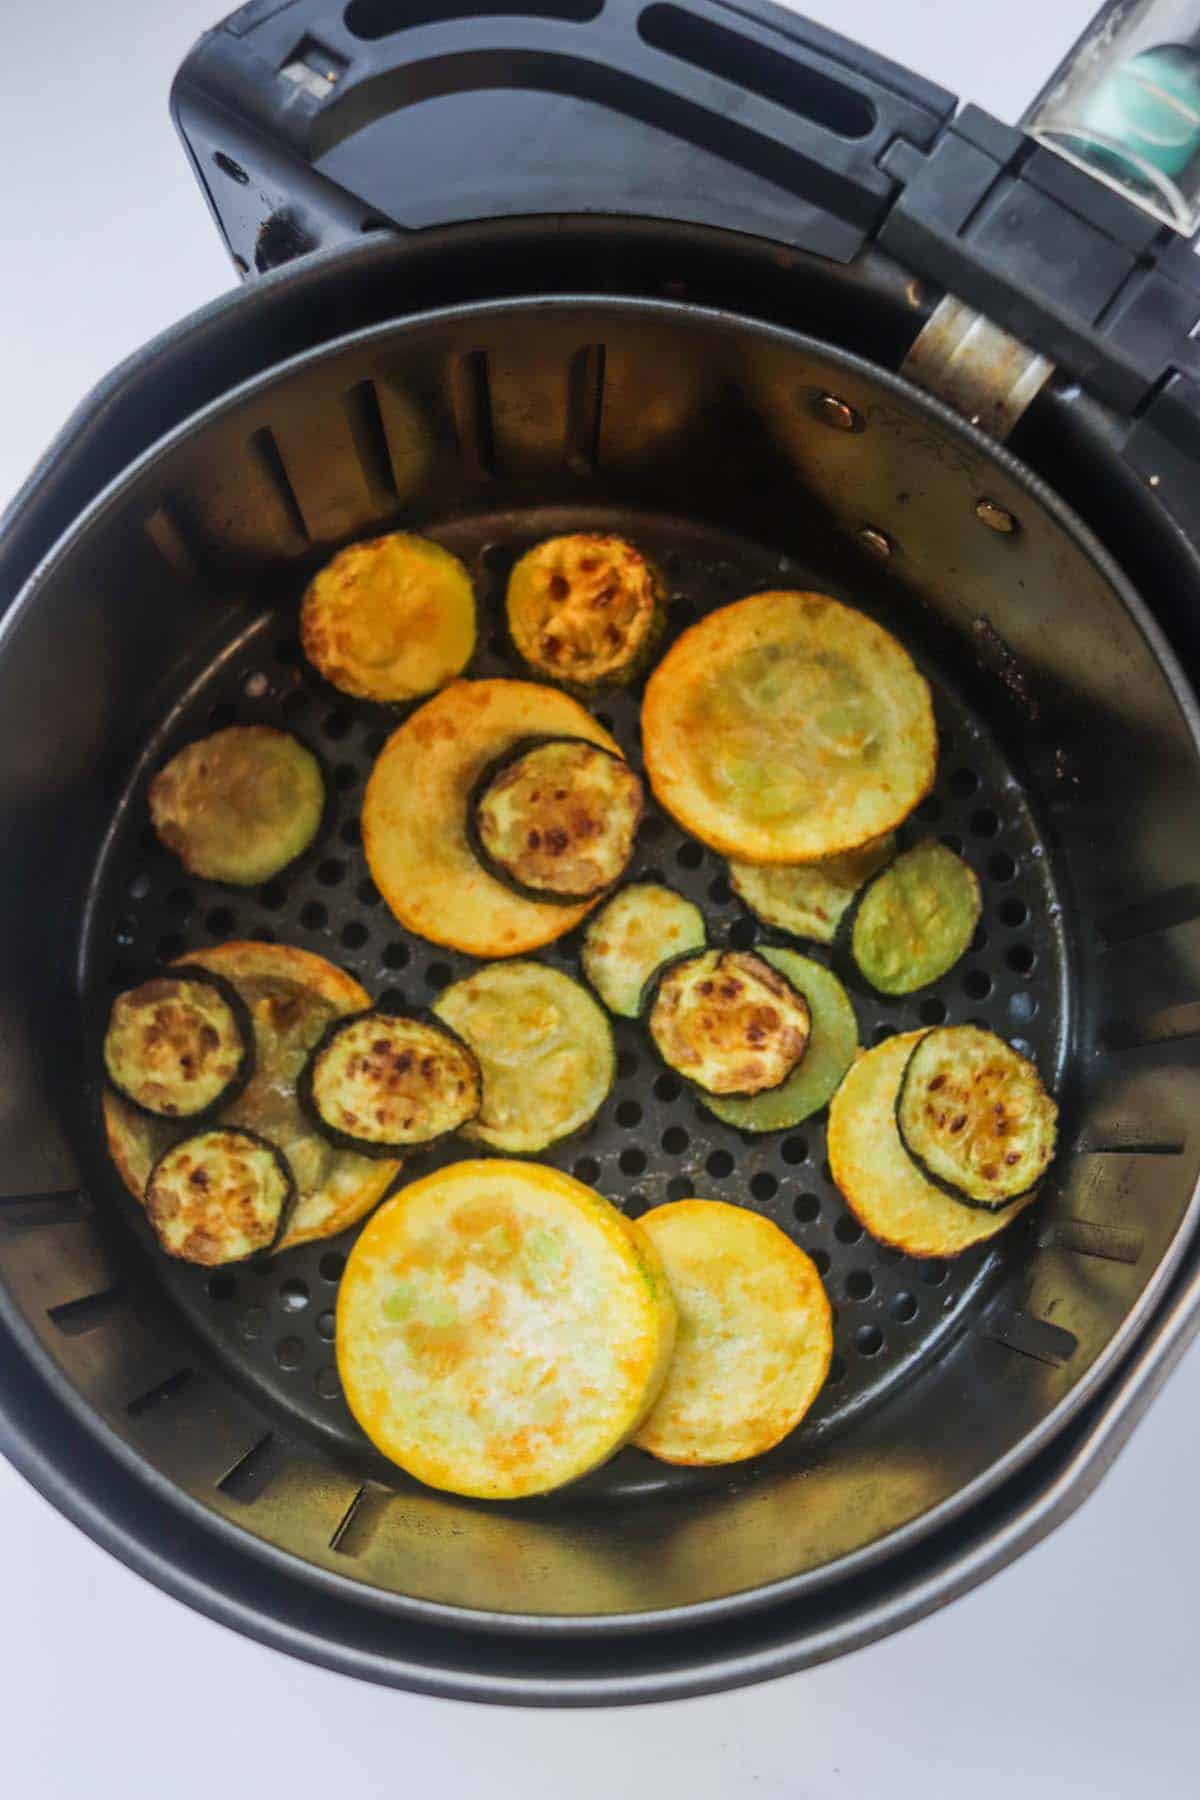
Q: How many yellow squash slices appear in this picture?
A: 6